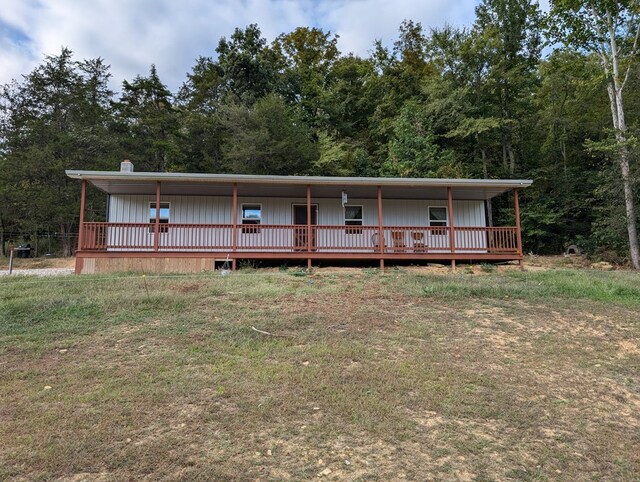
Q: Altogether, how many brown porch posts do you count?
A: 7